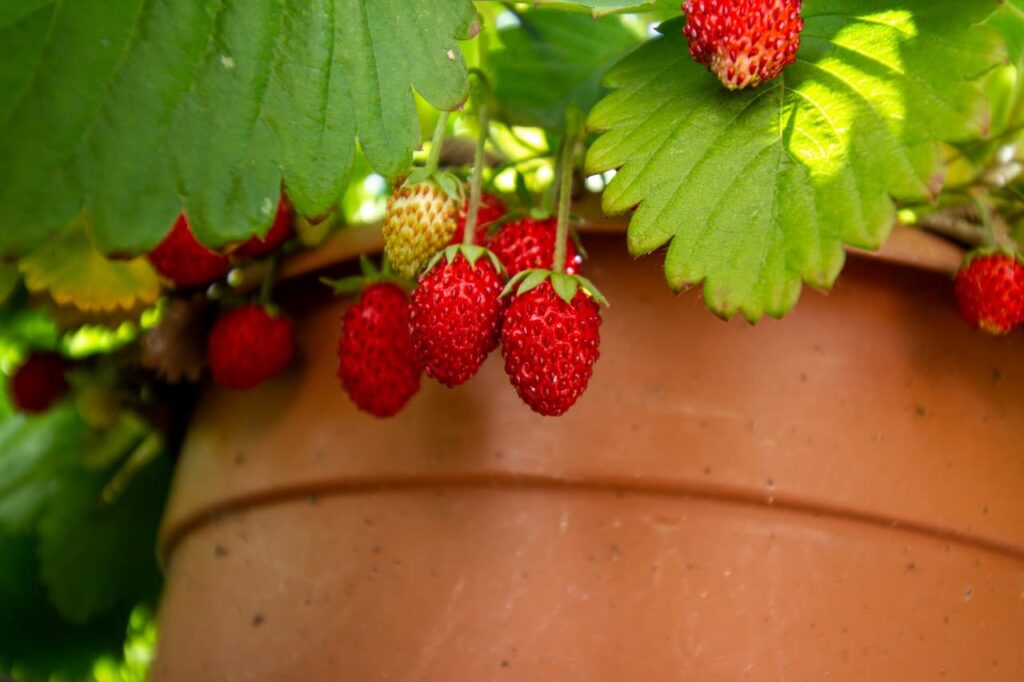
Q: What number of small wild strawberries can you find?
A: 12